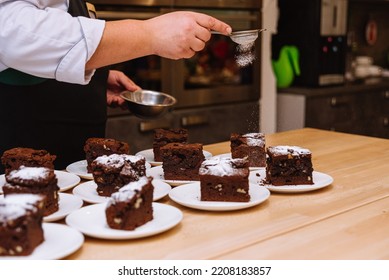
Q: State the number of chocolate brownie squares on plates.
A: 11